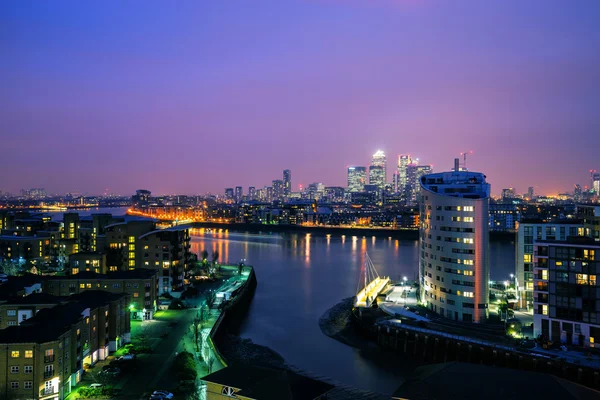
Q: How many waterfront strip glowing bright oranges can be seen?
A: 1